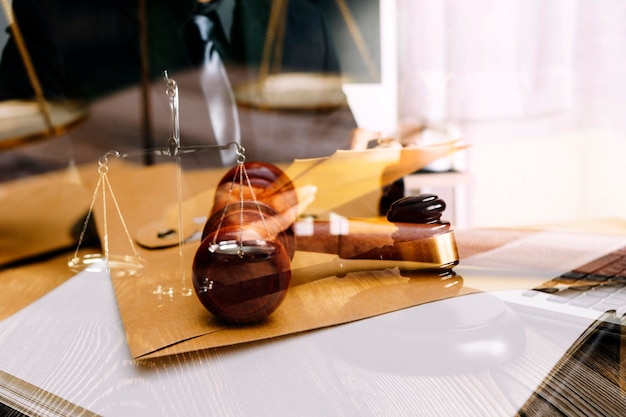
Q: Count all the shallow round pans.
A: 4